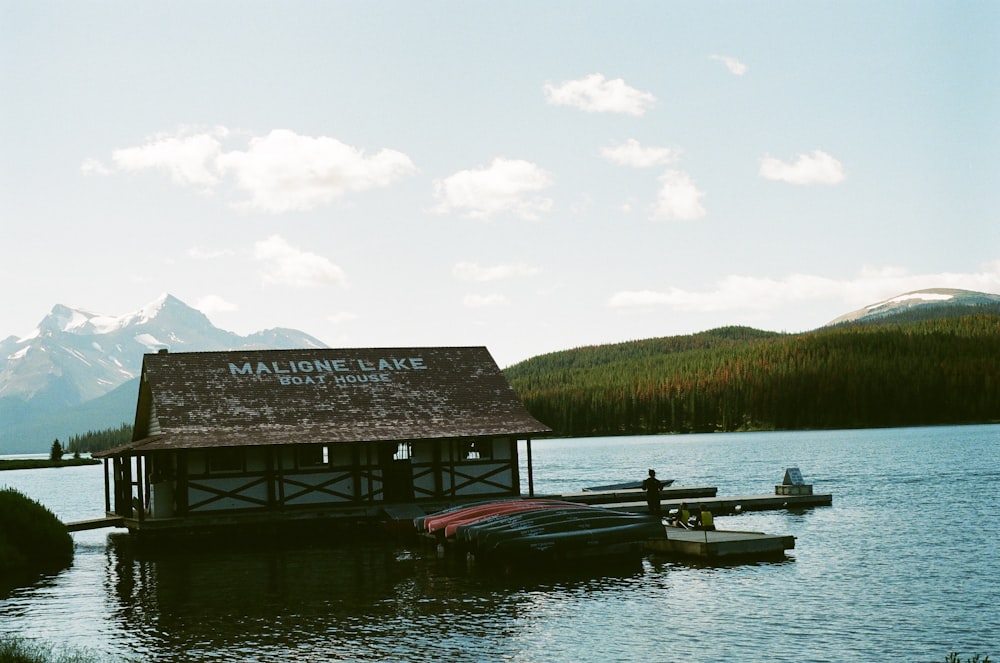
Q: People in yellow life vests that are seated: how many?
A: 2